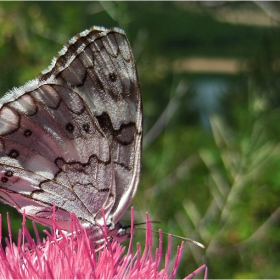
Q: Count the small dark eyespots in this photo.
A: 7